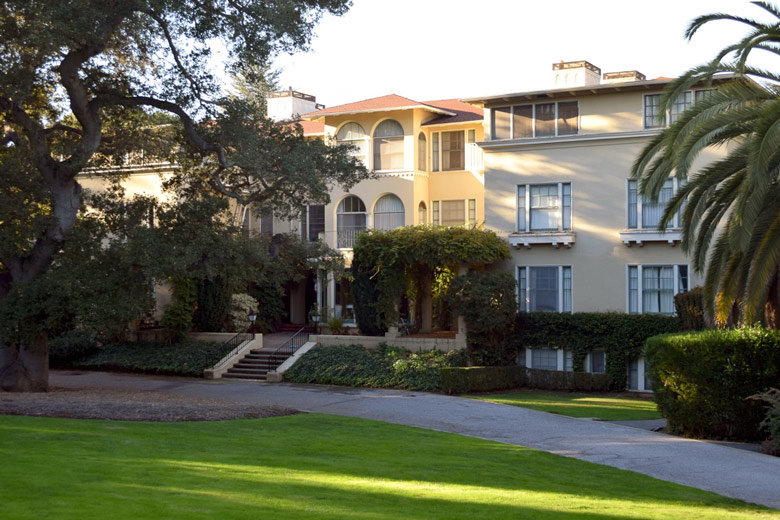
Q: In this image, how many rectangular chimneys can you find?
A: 3